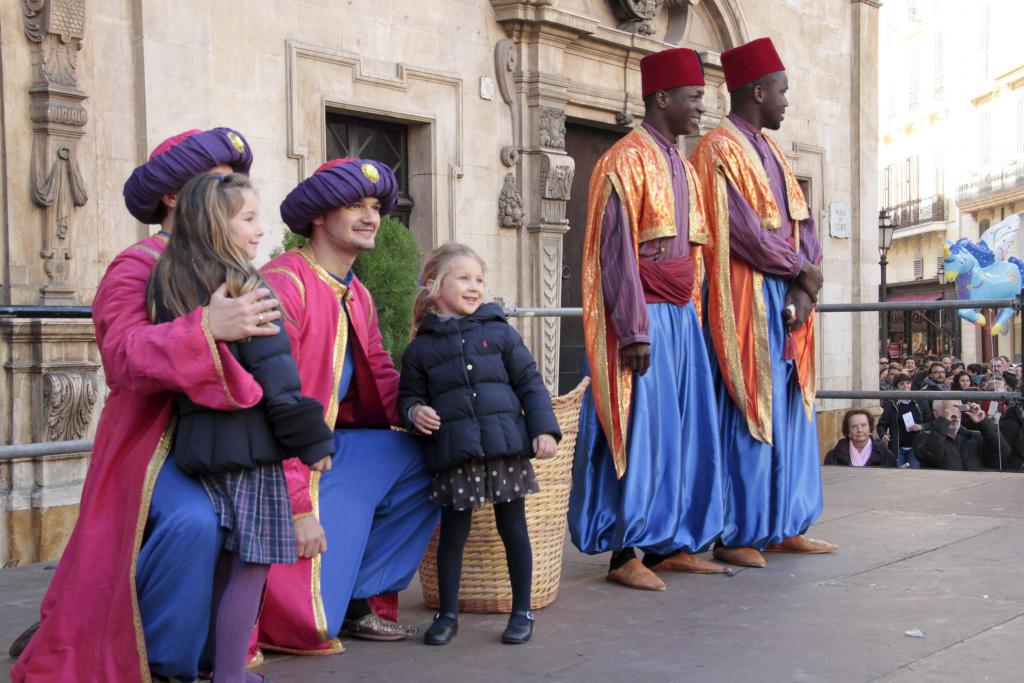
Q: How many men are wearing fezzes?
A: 2